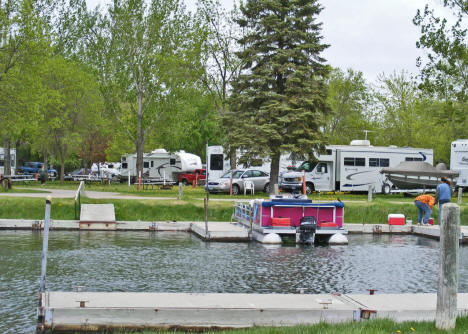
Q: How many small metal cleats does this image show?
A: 5